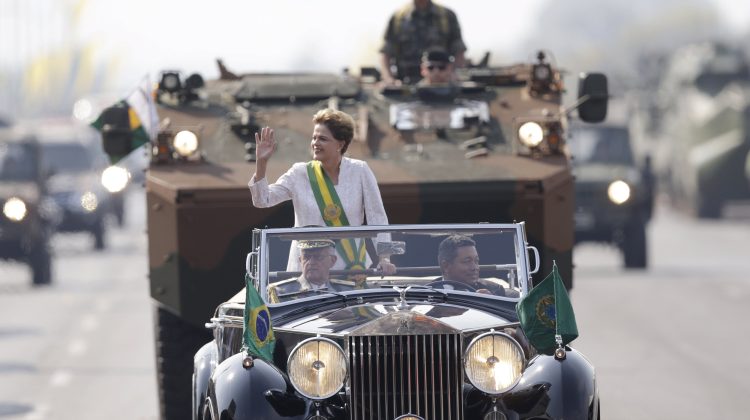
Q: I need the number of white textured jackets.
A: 1